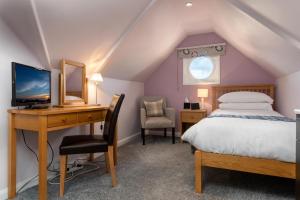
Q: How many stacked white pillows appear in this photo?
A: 2